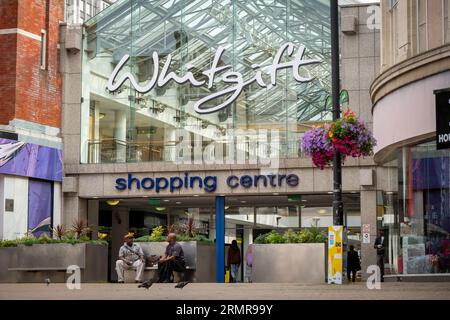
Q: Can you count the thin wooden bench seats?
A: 2